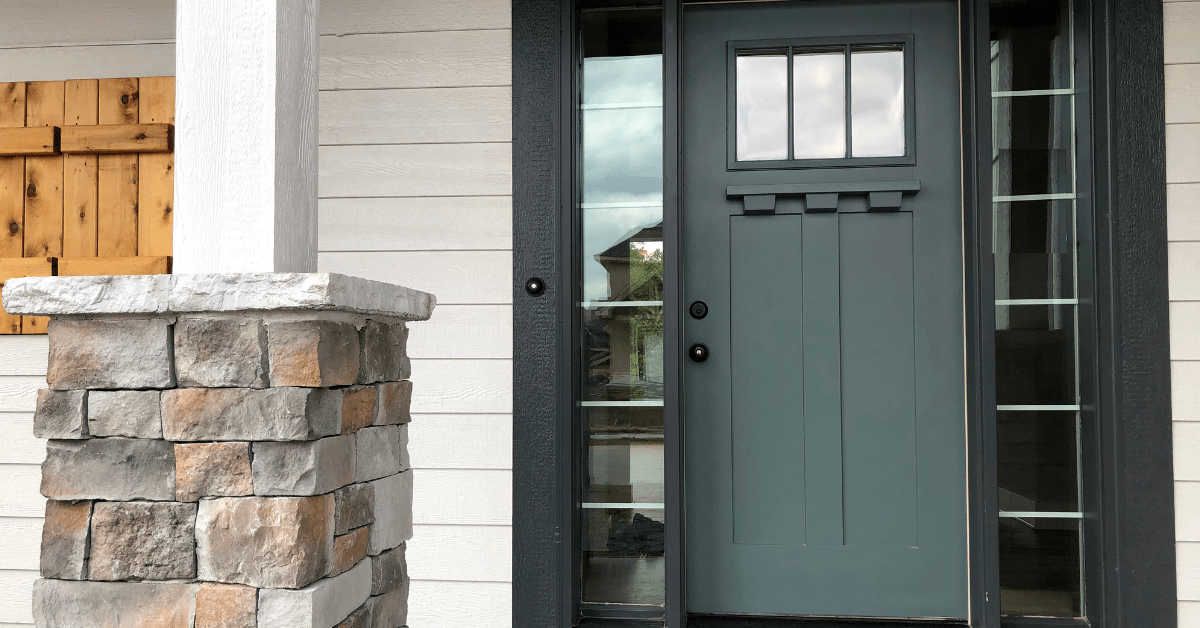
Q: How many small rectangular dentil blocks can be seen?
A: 3